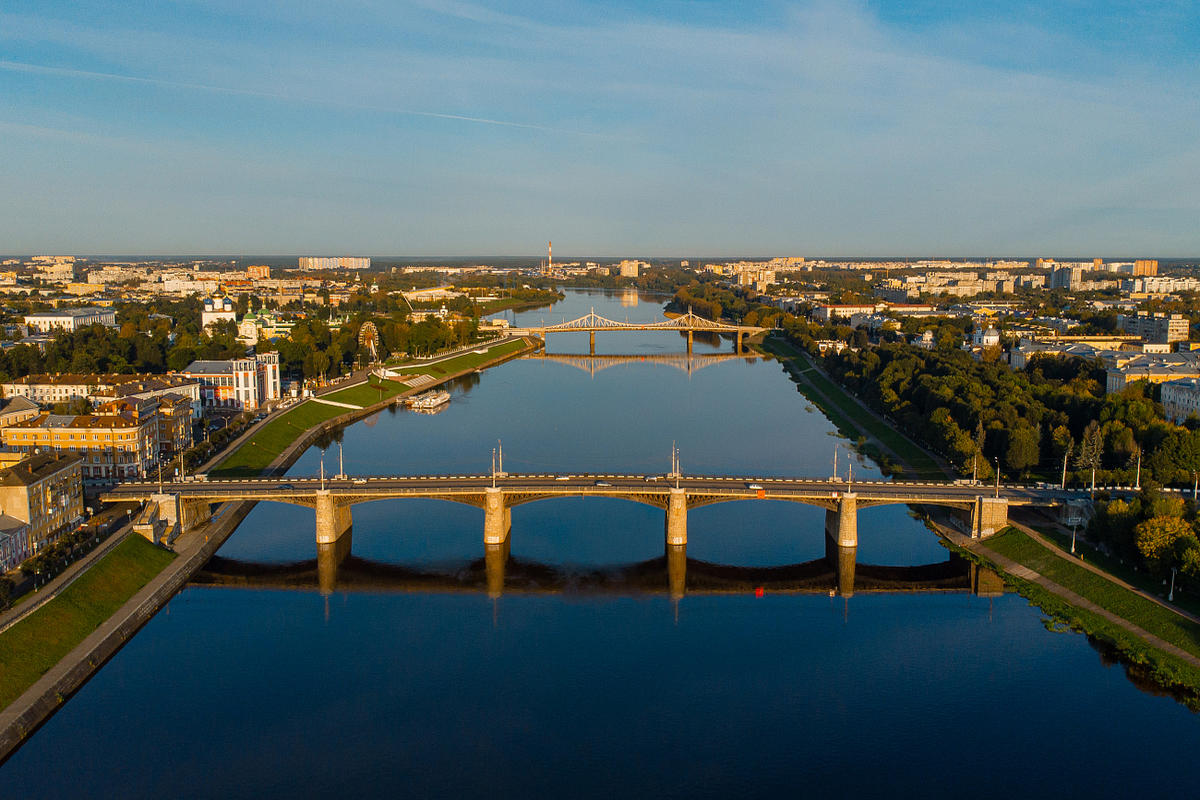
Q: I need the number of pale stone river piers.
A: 4